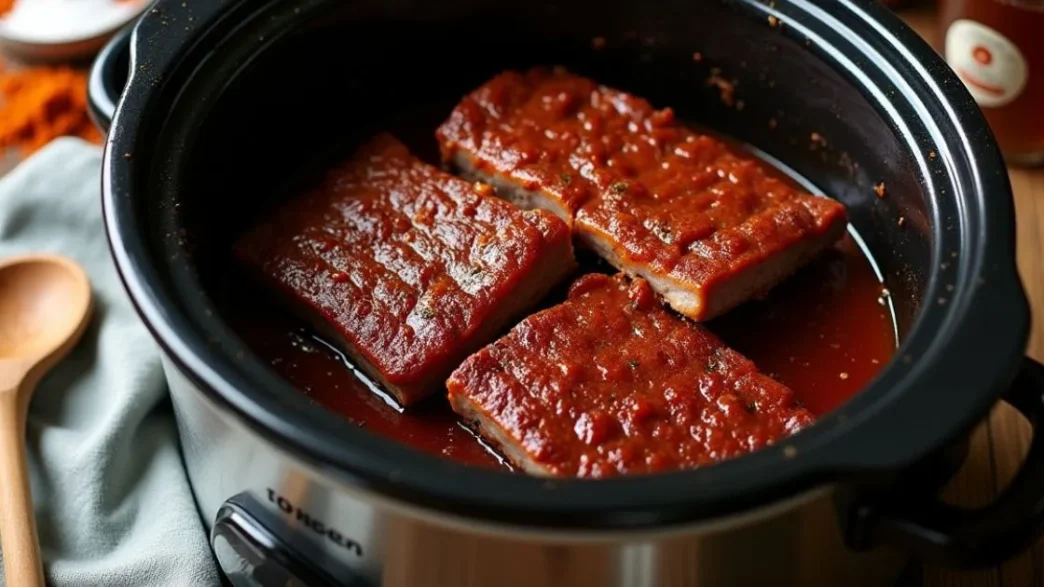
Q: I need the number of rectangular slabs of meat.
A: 3